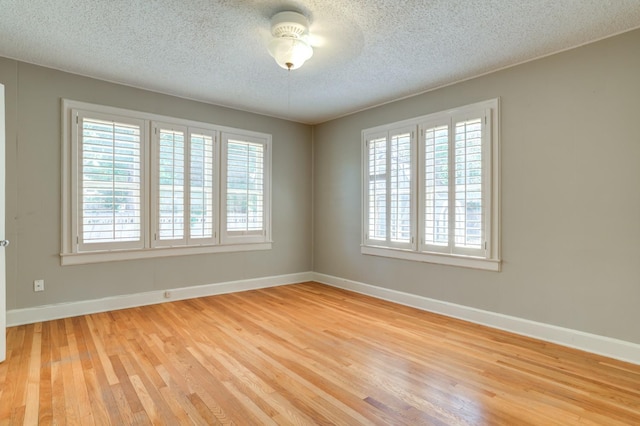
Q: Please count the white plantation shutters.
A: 8